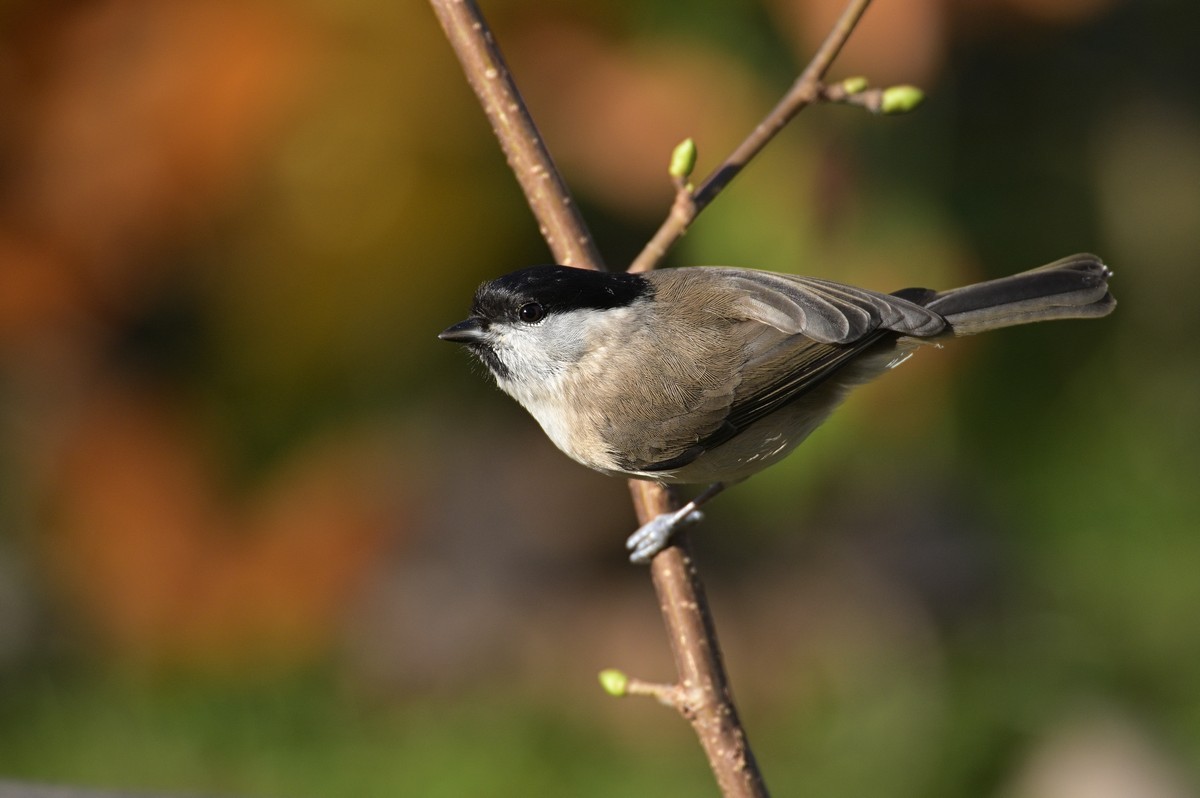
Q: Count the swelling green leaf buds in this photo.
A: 4